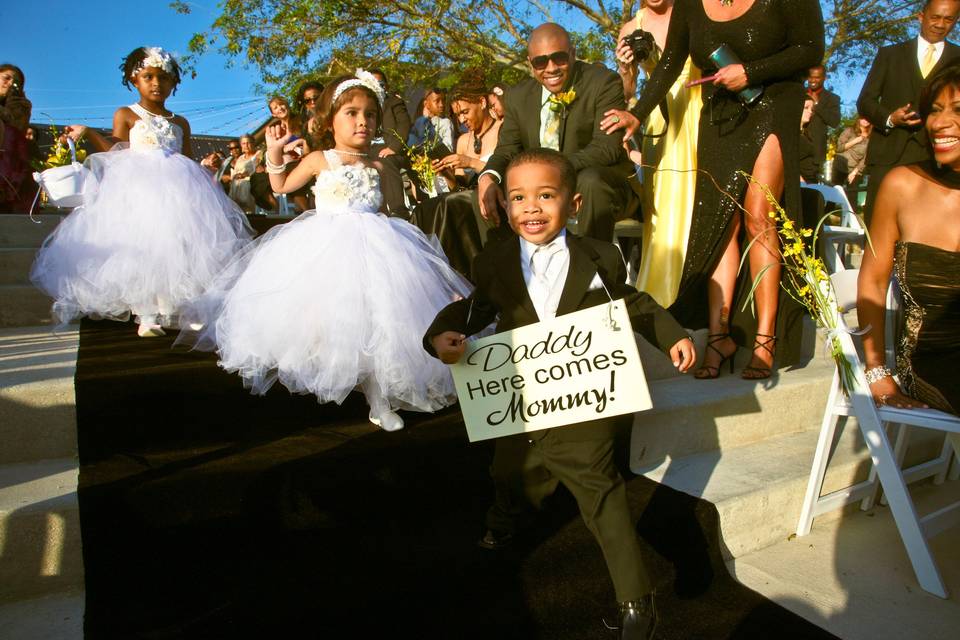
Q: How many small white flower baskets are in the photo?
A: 1